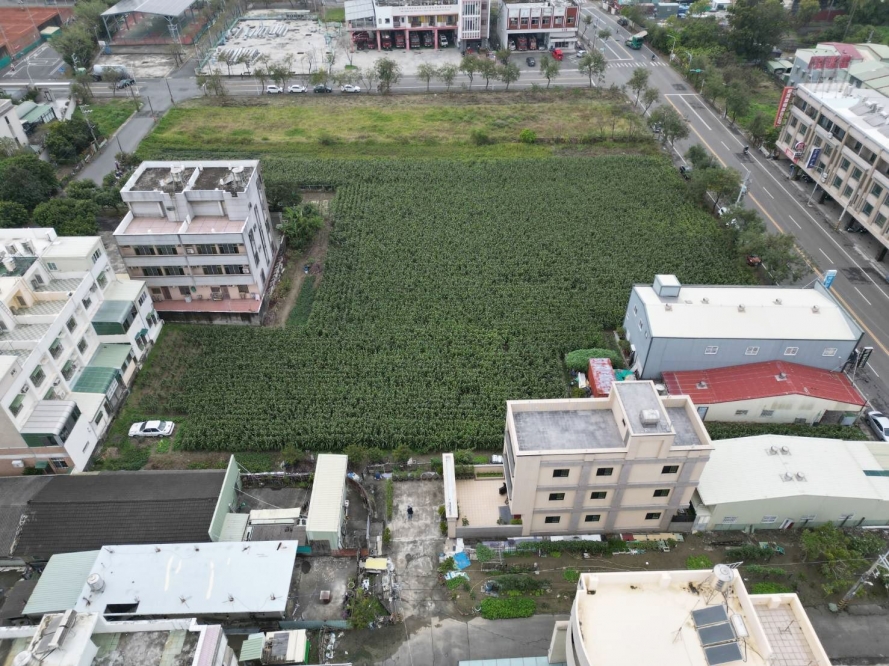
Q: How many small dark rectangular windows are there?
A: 9